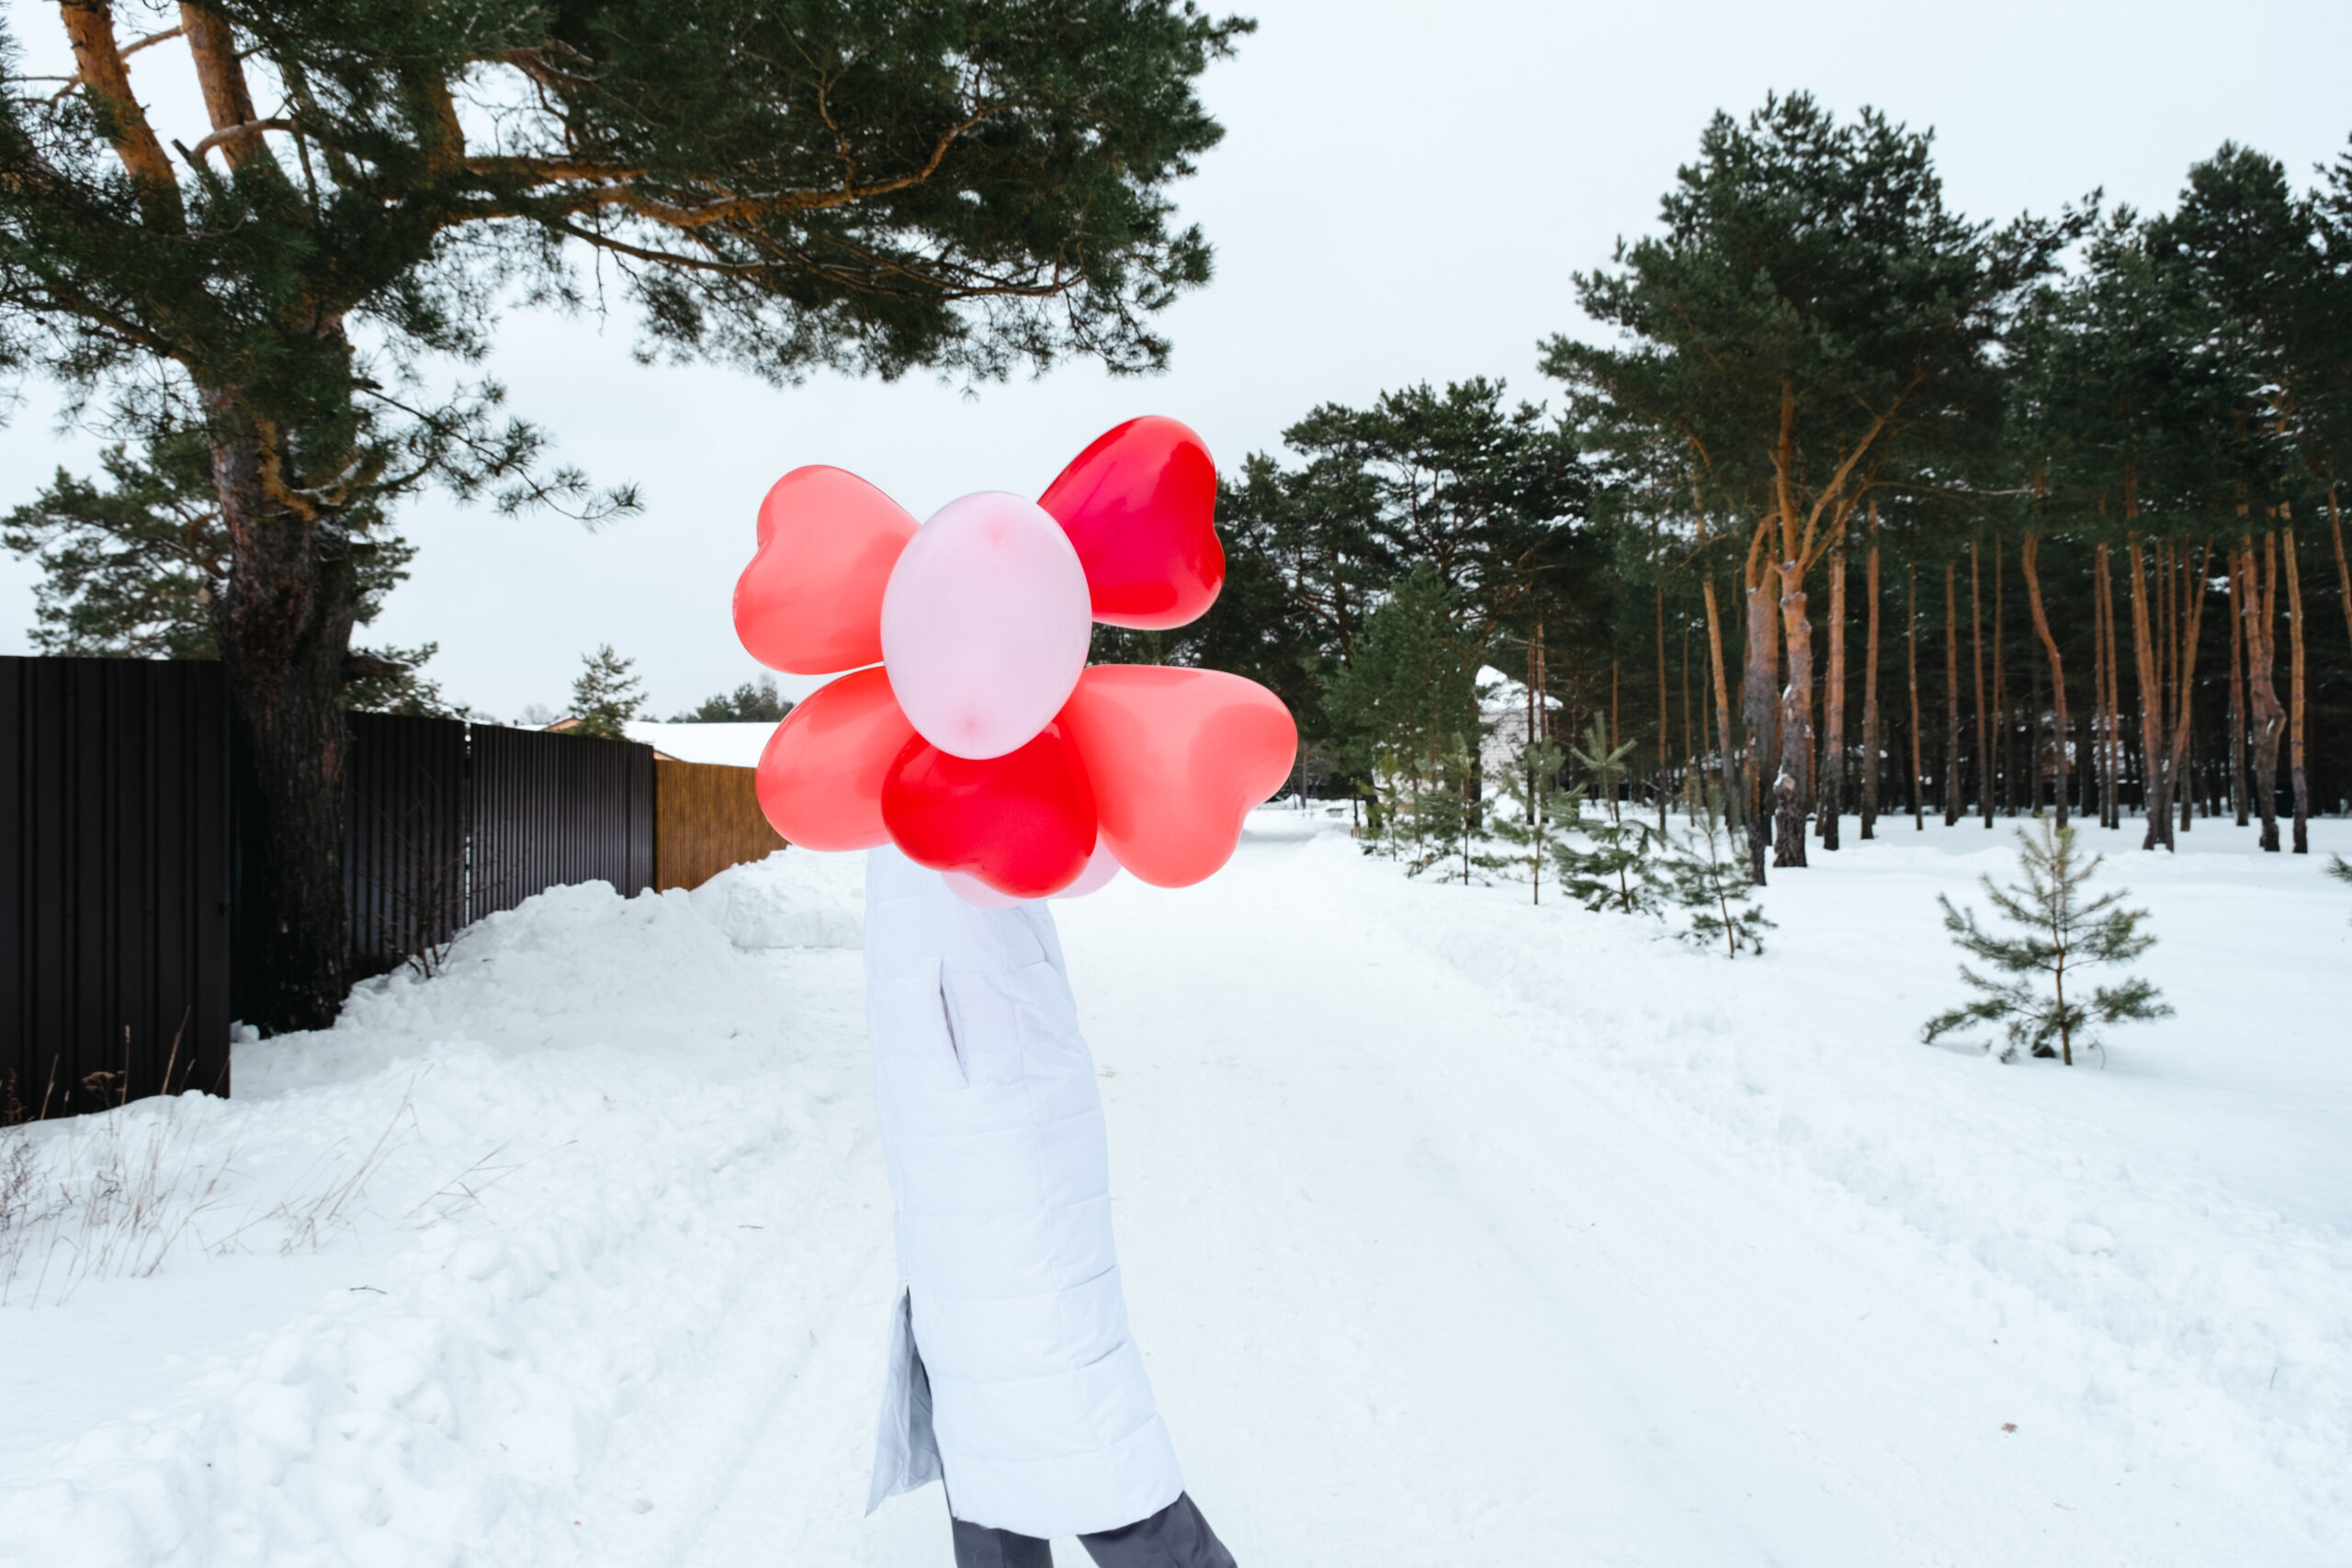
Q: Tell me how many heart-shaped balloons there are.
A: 4